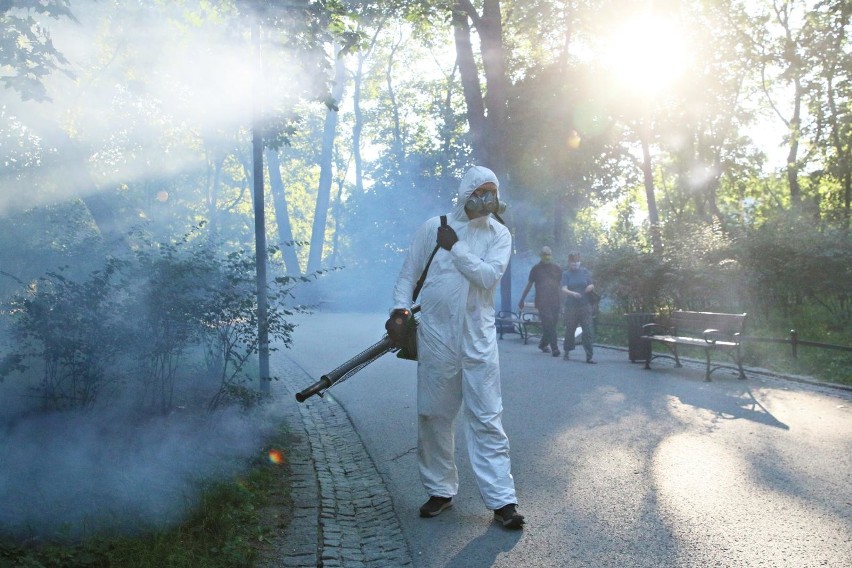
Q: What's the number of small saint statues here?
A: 0